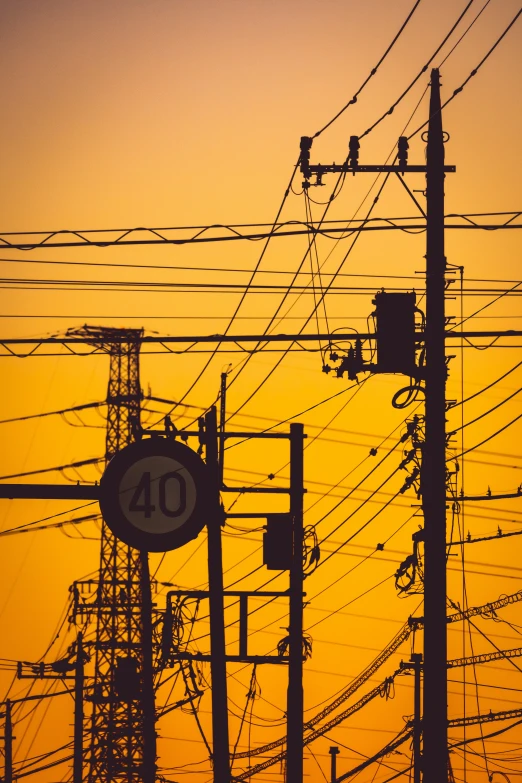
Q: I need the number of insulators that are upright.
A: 3